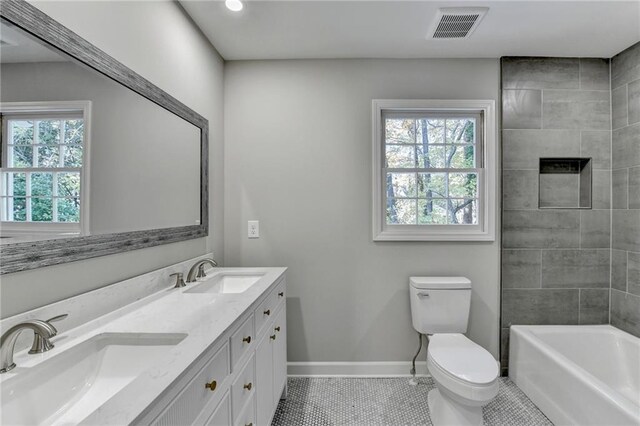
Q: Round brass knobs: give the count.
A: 8